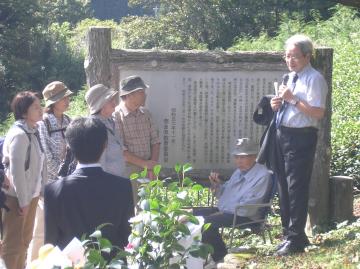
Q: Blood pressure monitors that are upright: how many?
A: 0